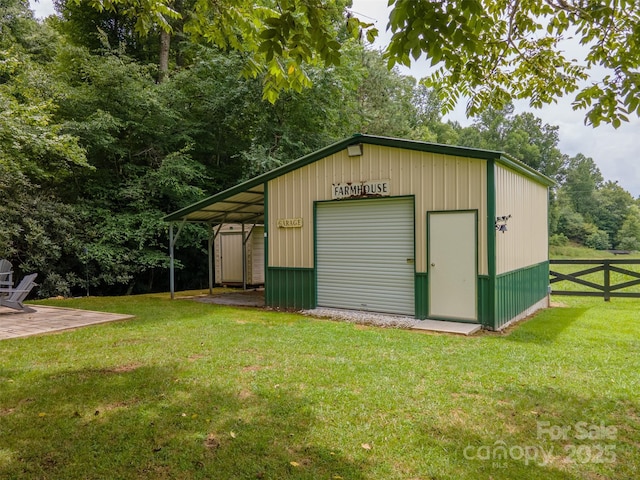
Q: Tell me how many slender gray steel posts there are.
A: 3